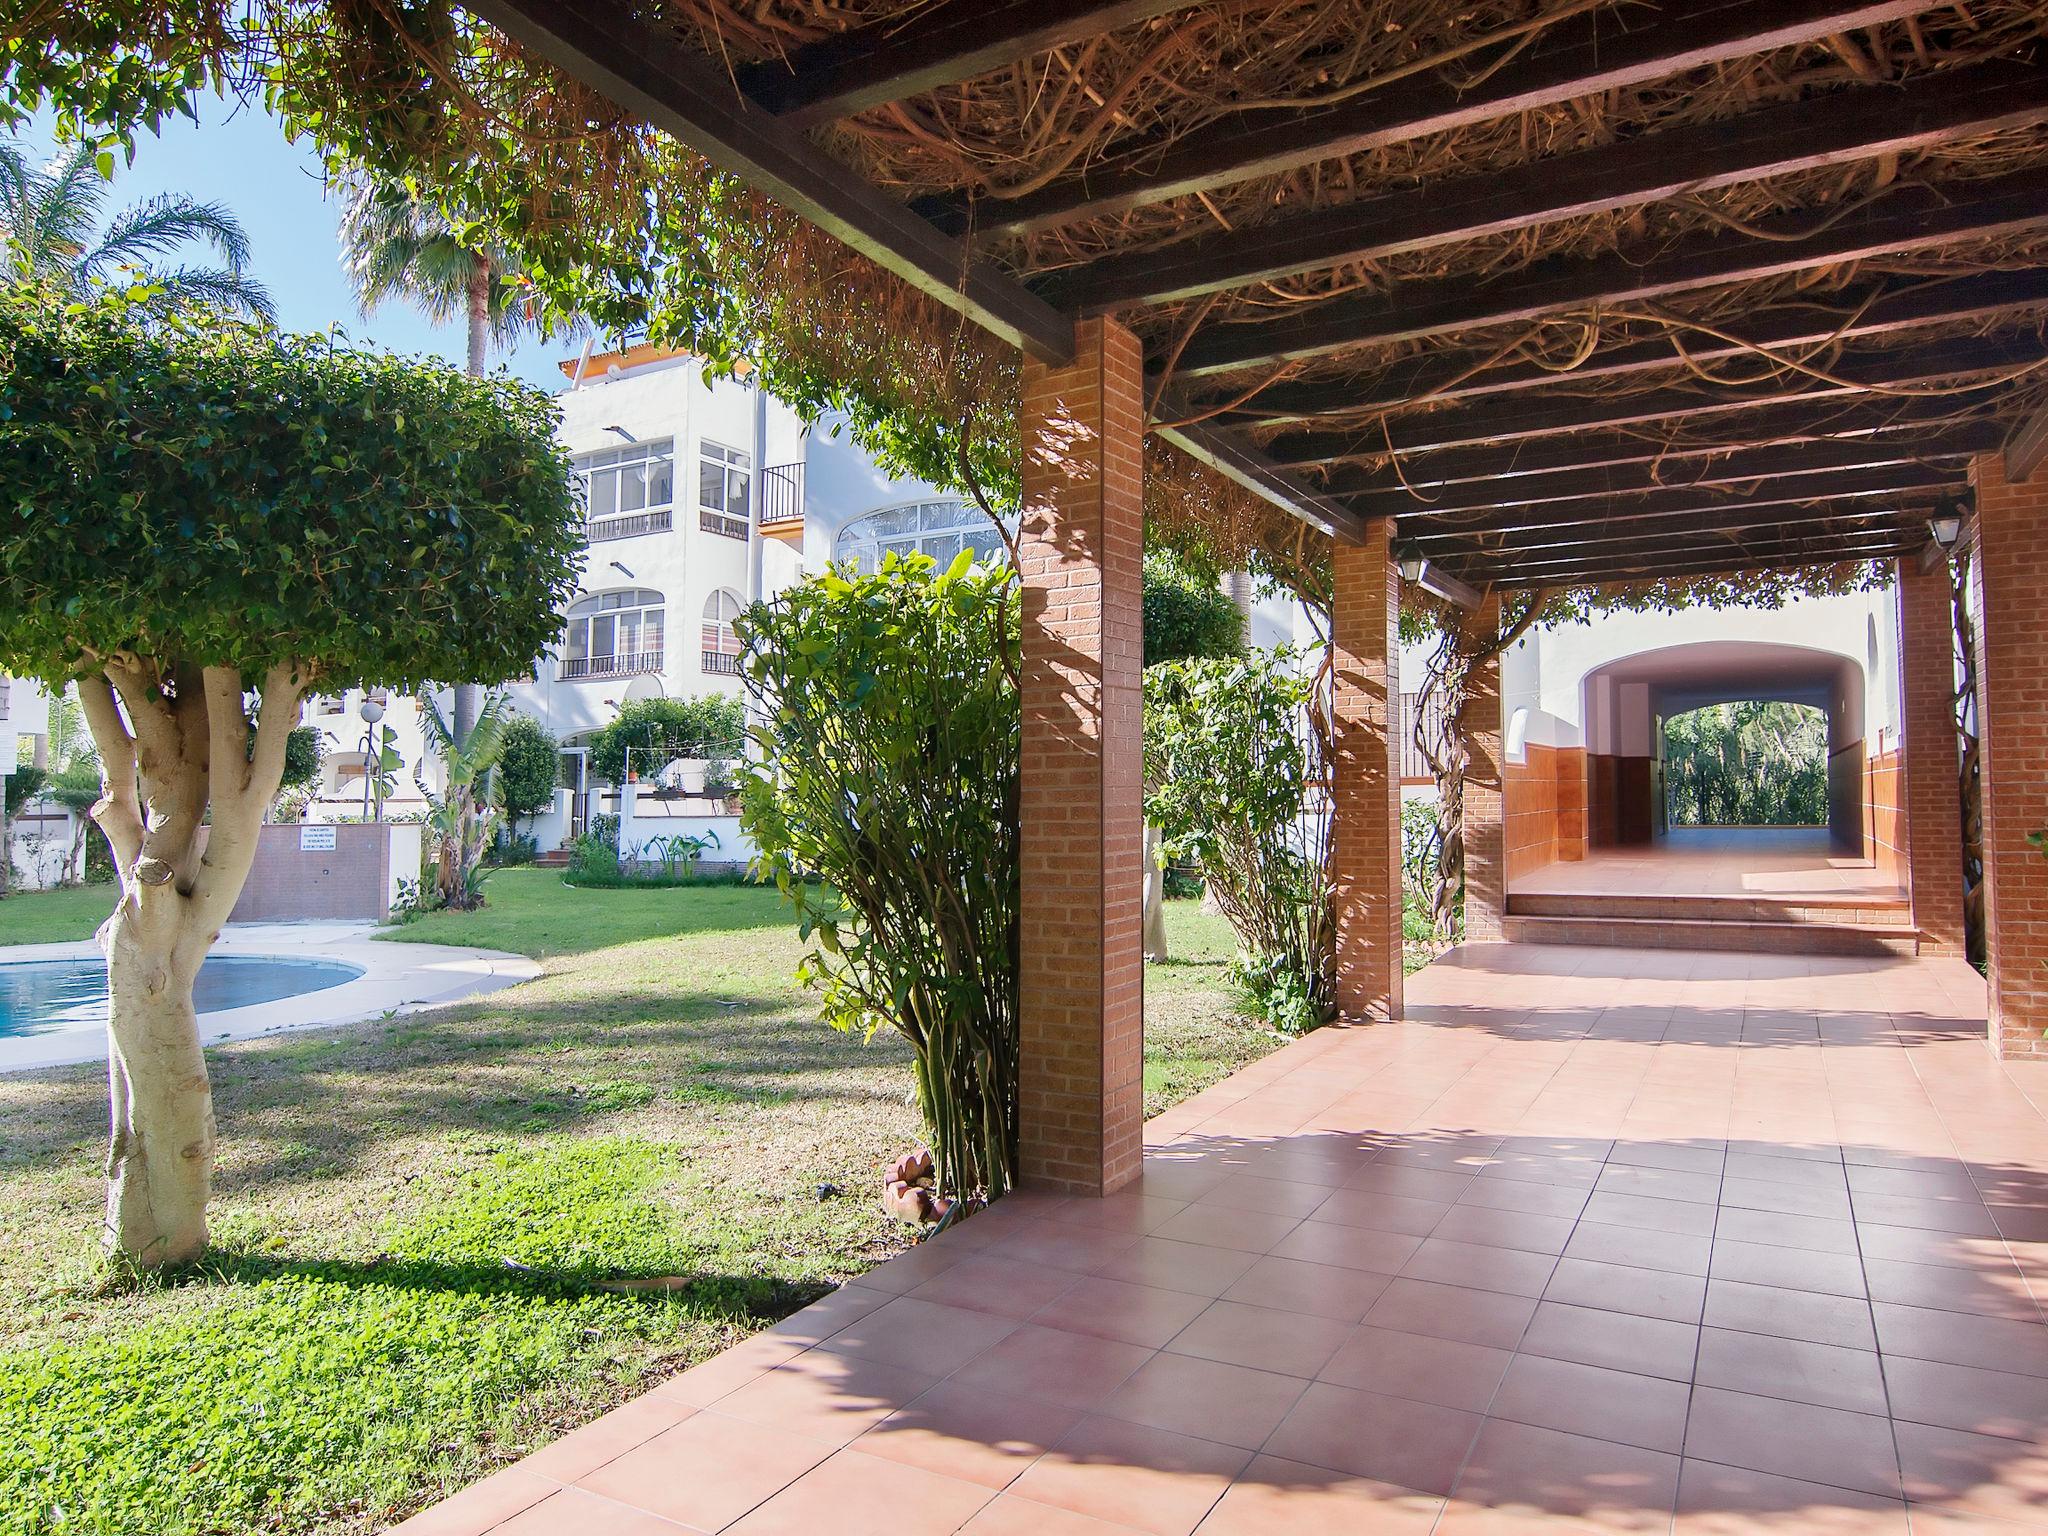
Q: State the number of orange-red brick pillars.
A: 5